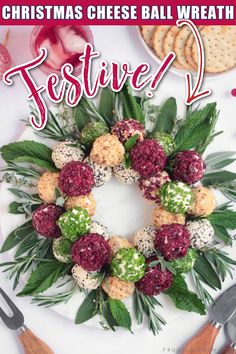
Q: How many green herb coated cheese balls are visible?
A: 7